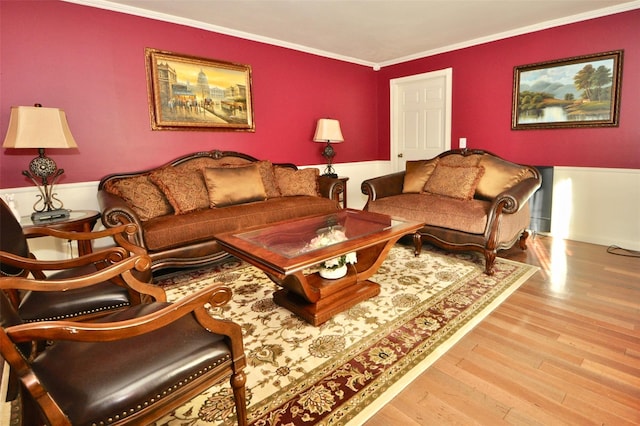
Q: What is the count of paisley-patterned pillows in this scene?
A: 5